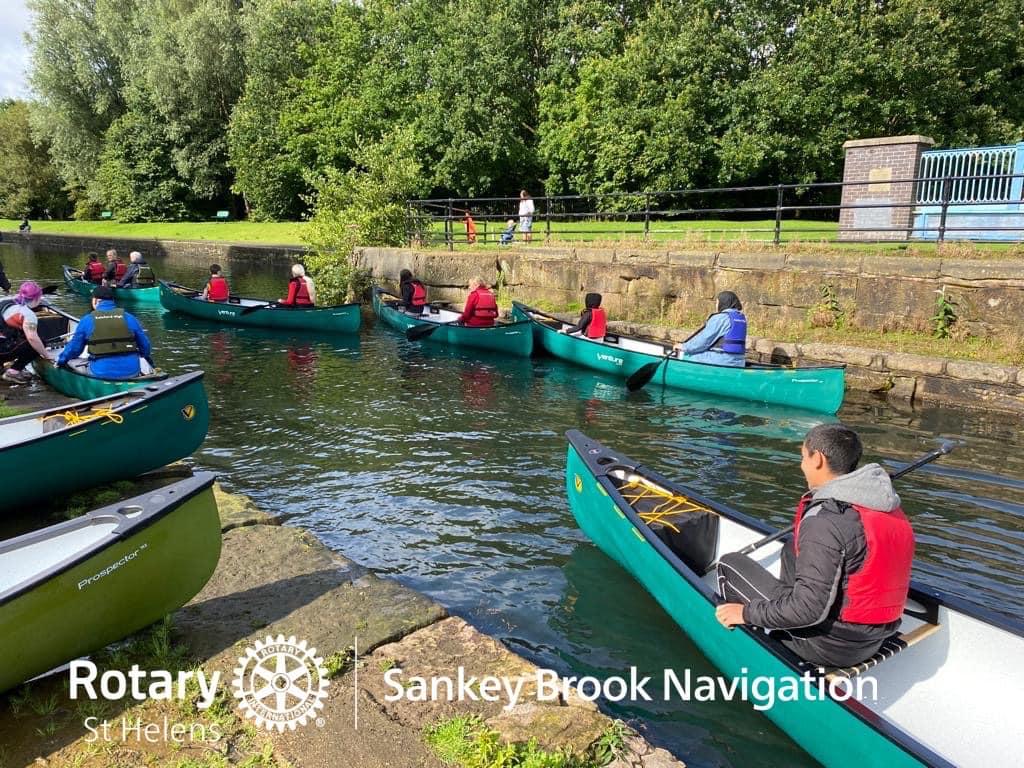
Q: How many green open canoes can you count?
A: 8